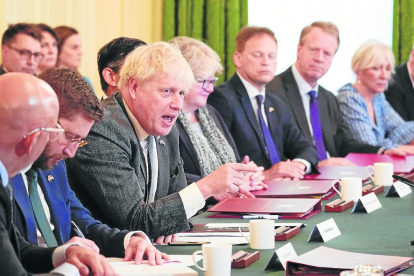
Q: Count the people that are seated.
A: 12